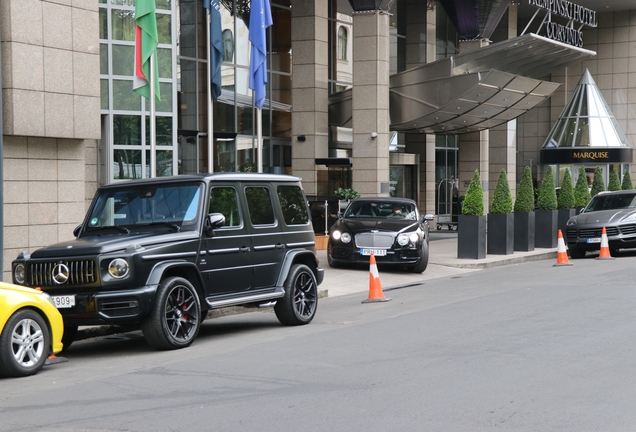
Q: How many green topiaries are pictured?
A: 9